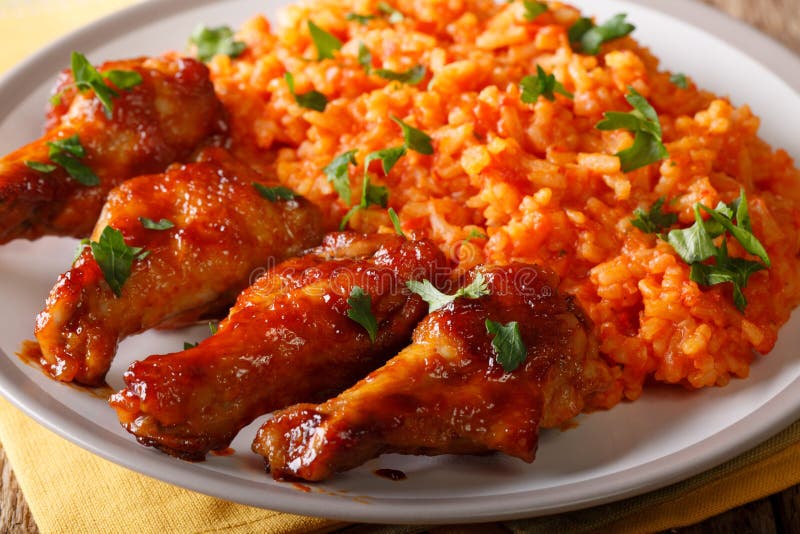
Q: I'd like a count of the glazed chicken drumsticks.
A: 4